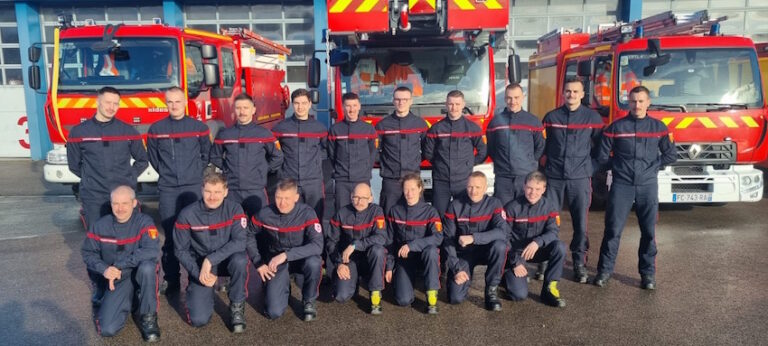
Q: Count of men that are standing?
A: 10